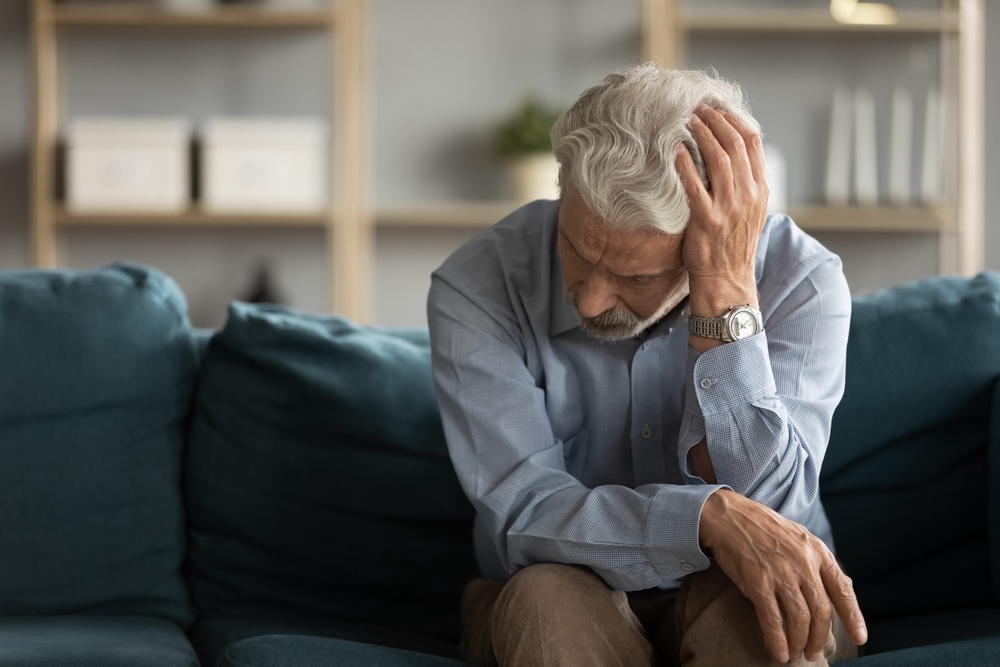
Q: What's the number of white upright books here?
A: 4